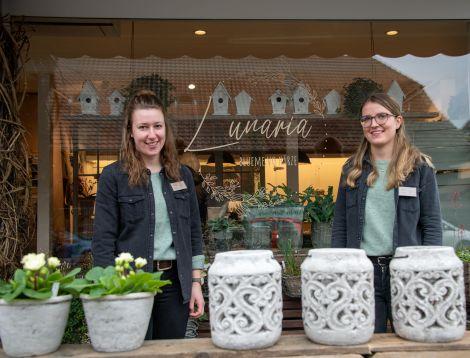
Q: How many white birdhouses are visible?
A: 8